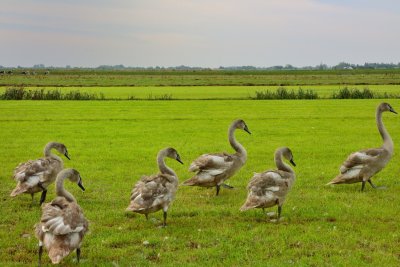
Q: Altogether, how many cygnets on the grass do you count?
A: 6